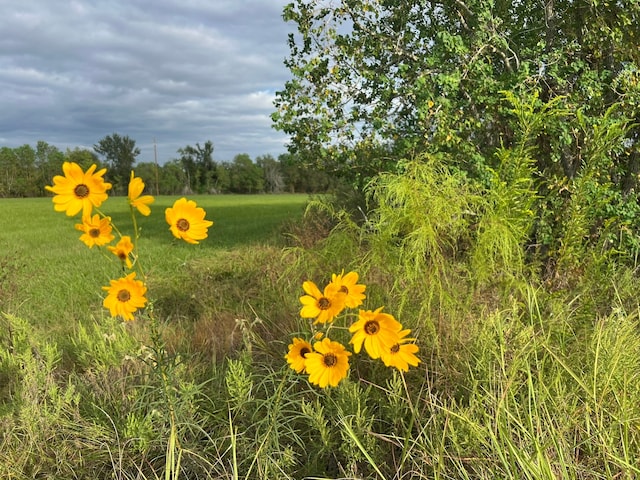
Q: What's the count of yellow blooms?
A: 12